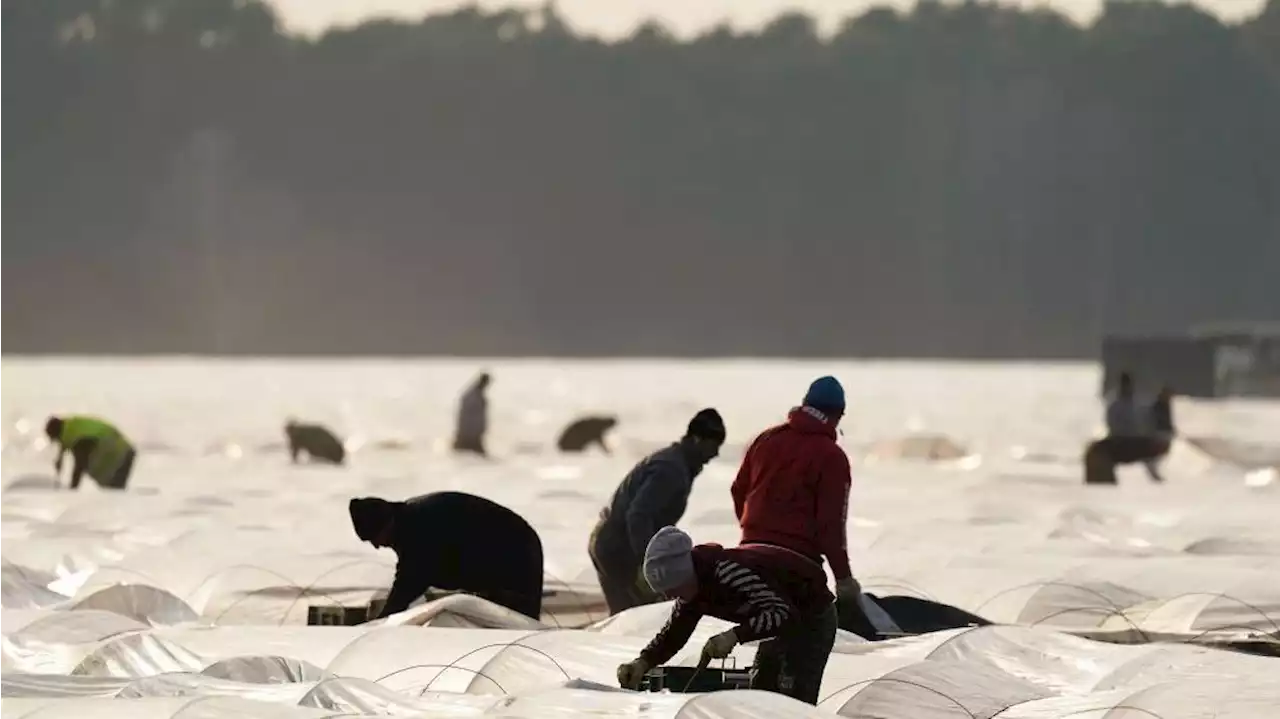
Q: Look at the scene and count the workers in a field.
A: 11